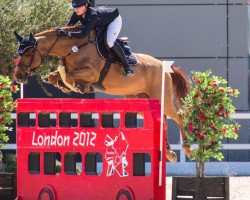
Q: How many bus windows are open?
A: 11